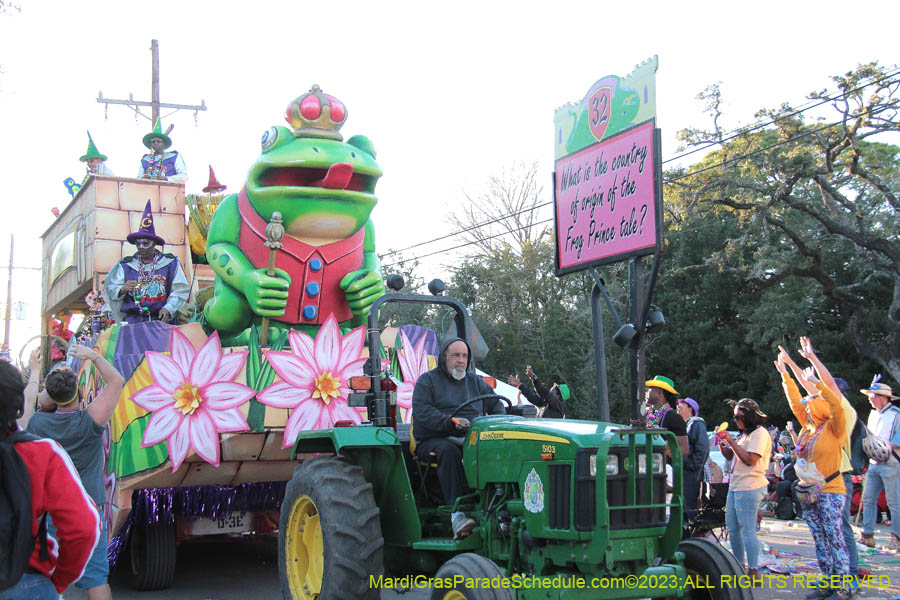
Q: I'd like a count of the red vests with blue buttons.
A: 1